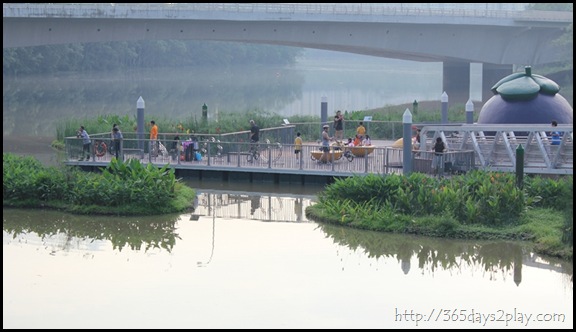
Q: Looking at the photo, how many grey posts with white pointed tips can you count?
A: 5